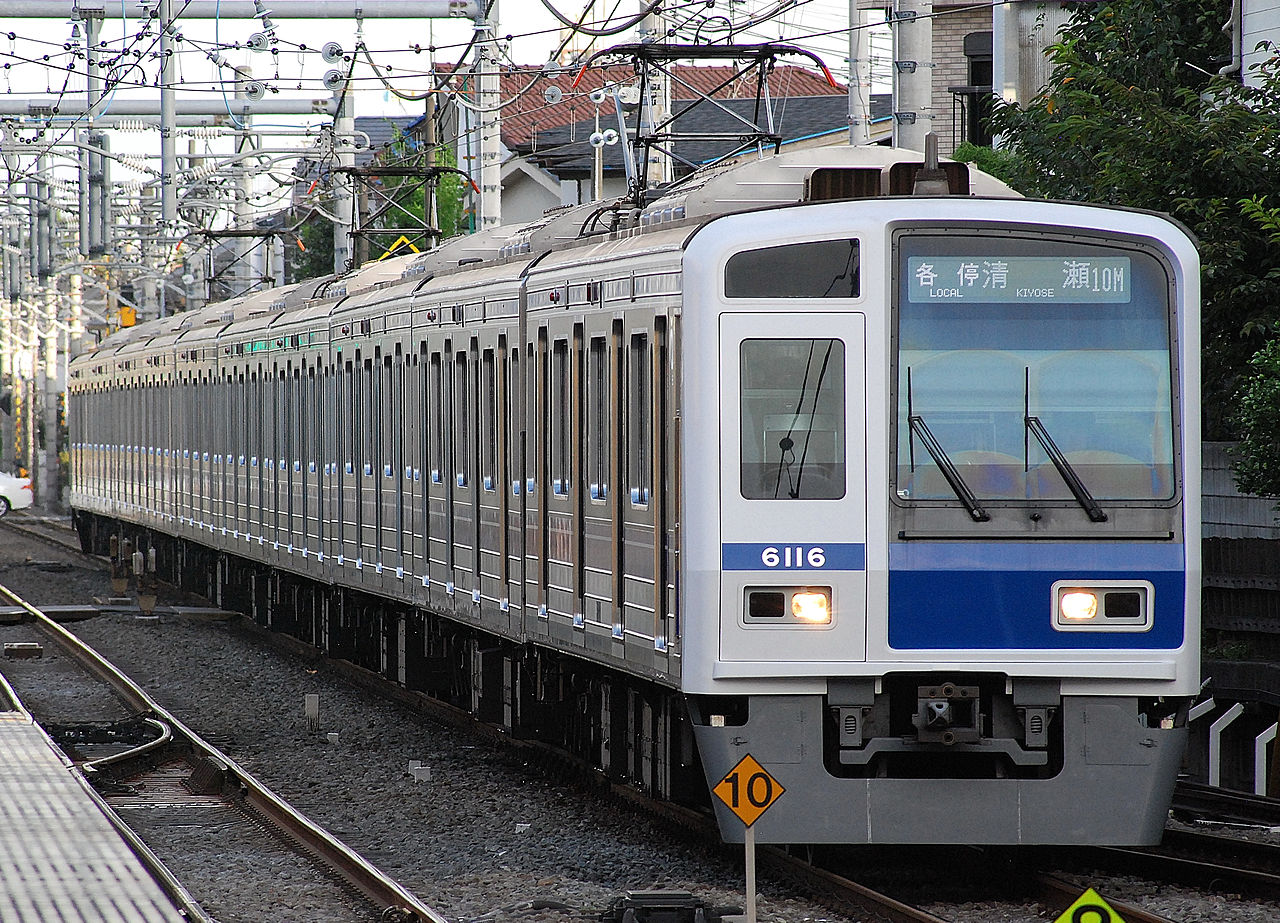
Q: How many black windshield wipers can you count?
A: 2